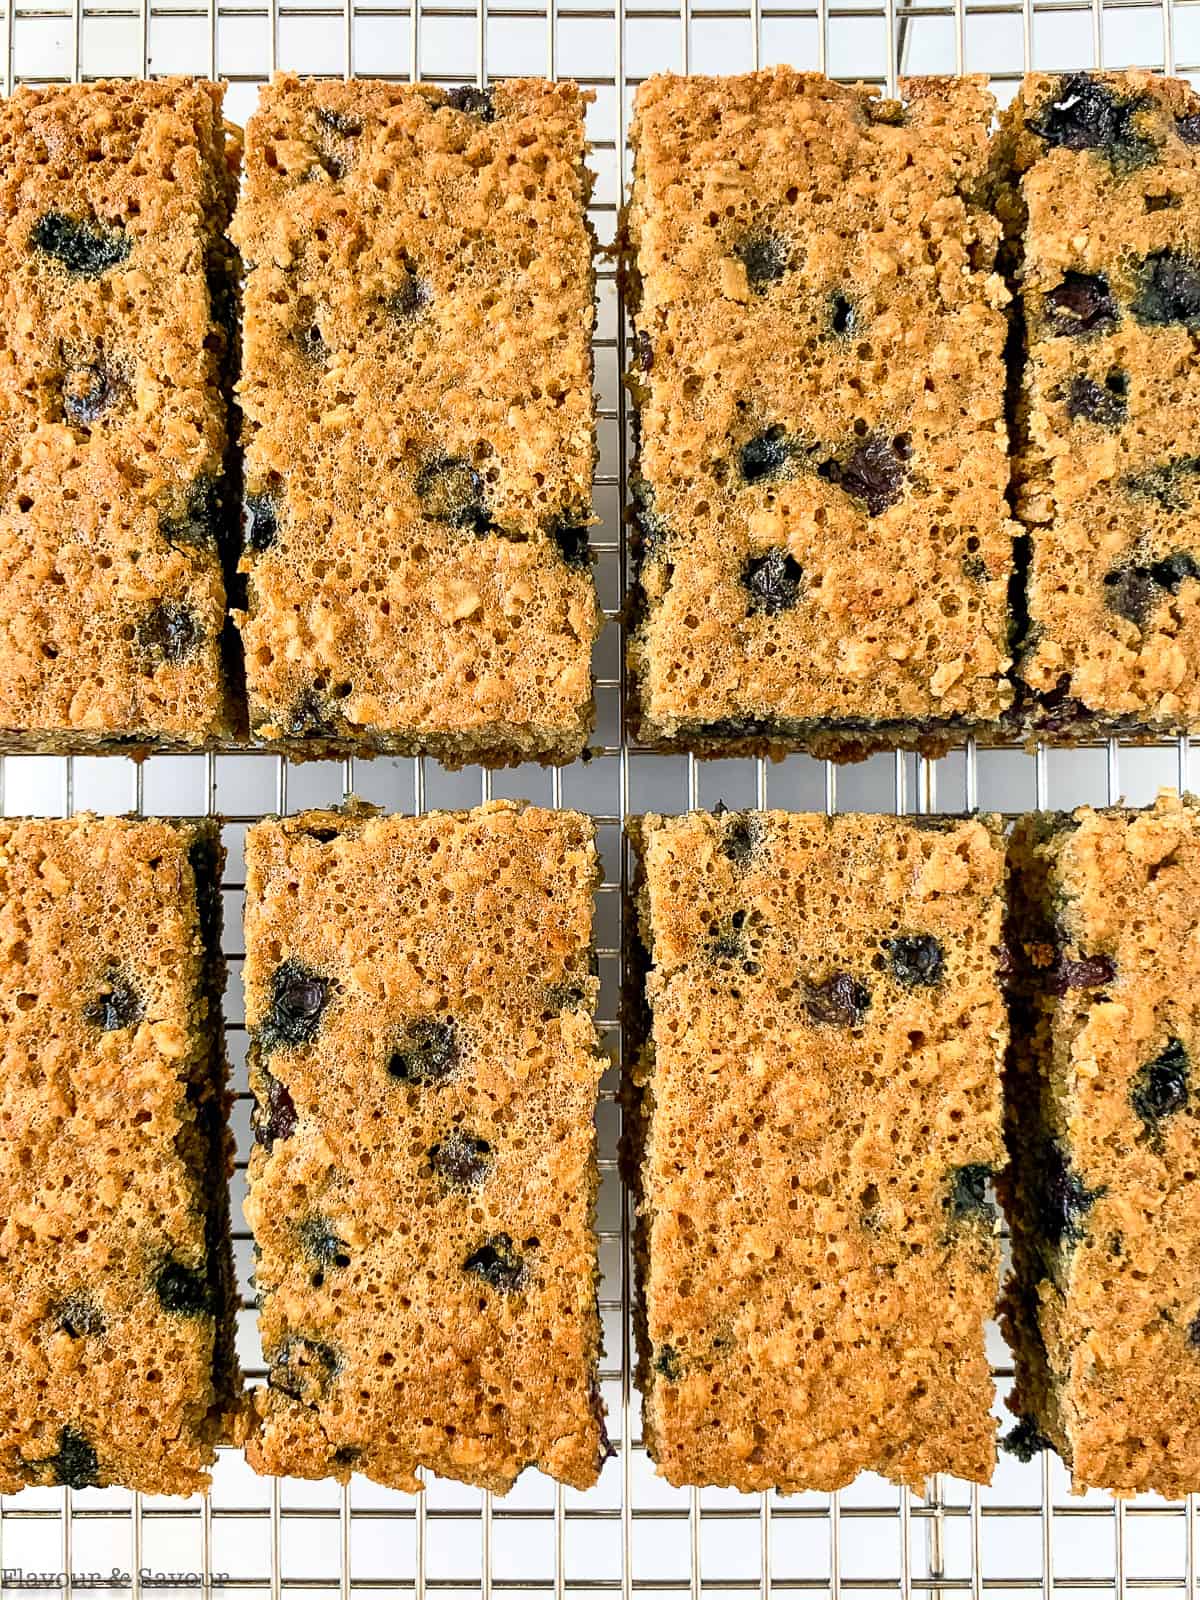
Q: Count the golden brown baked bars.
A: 8